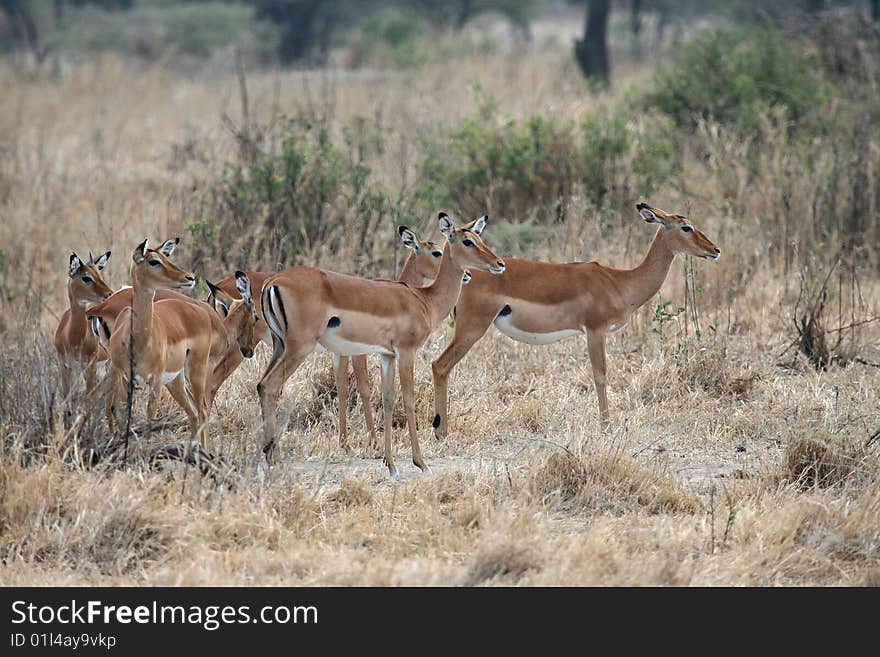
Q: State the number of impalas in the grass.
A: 6